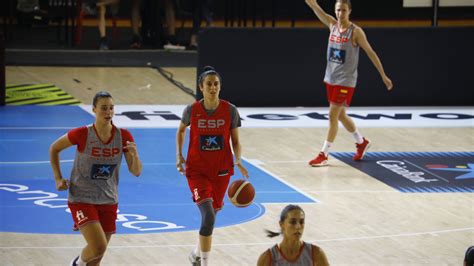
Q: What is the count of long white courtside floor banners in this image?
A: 1